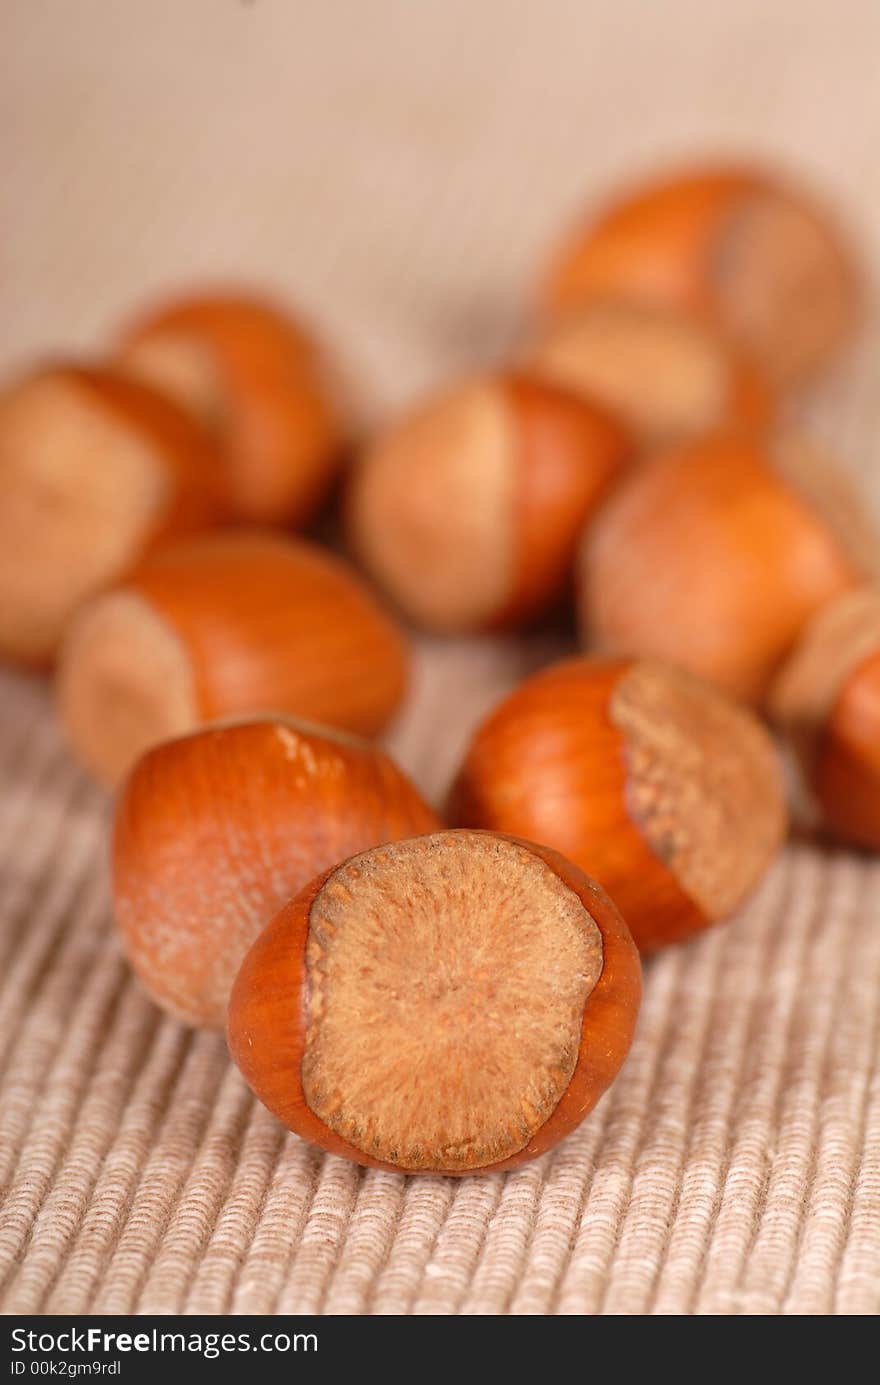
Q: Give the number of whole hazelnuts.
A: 12